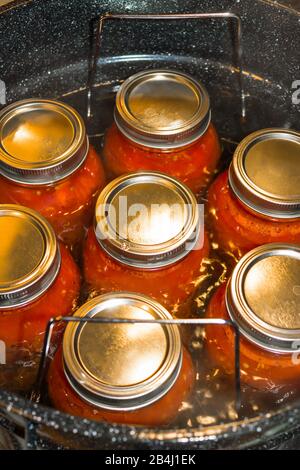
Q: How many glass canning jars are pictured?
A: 7